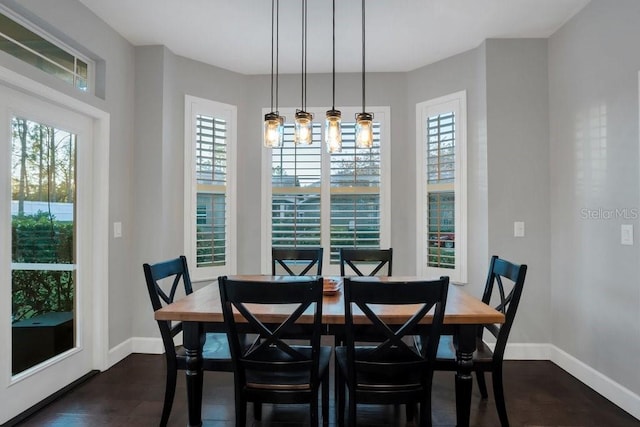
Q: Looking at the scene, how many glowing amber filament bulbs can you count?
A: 4